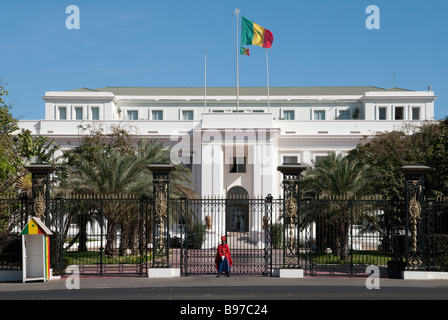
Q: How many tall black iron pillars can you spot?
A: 4